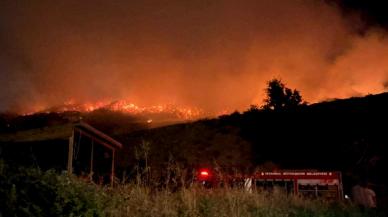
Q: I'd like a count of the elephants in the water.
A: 0